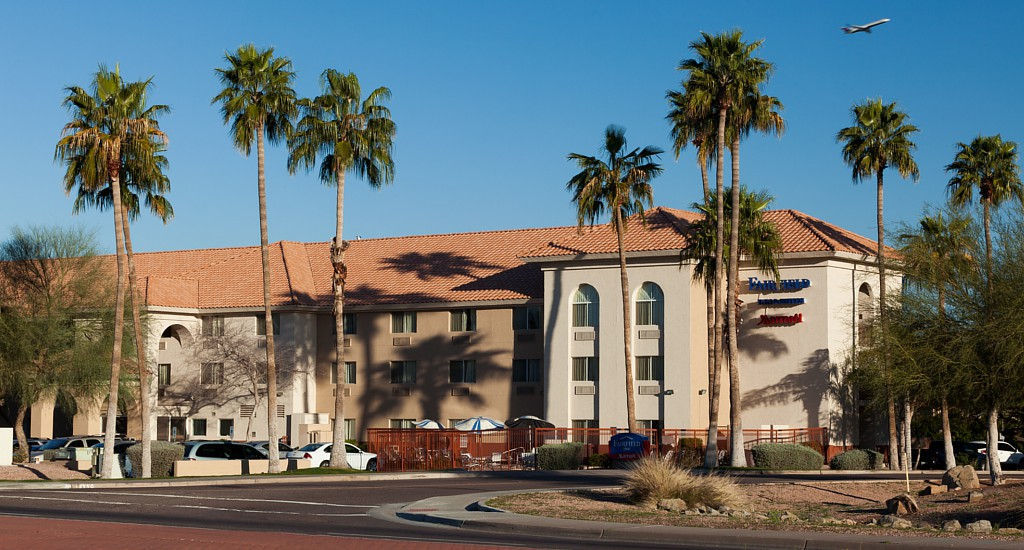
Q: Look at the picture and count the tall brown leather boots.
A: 0